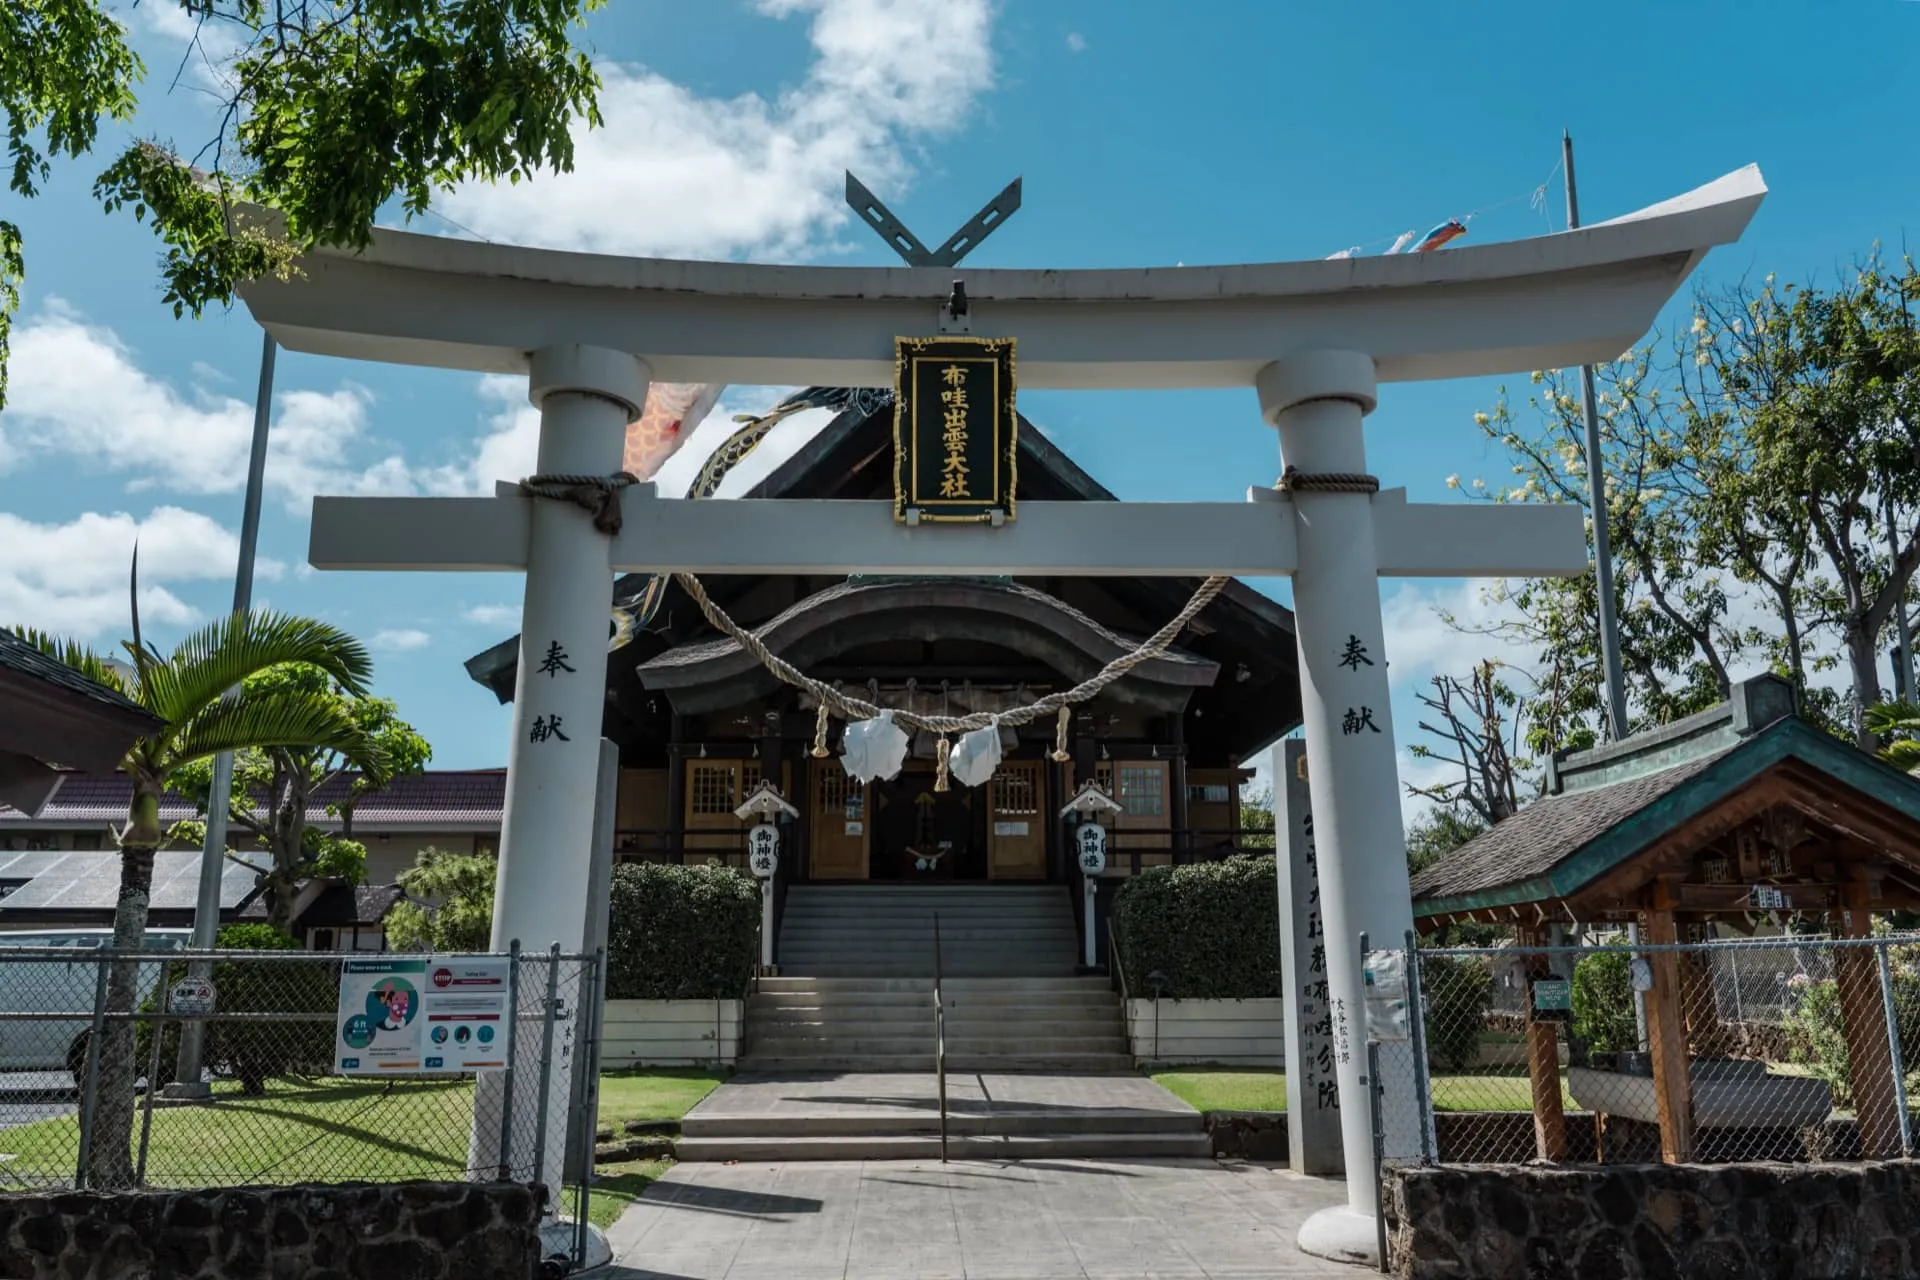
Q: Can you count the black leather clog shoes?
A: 0